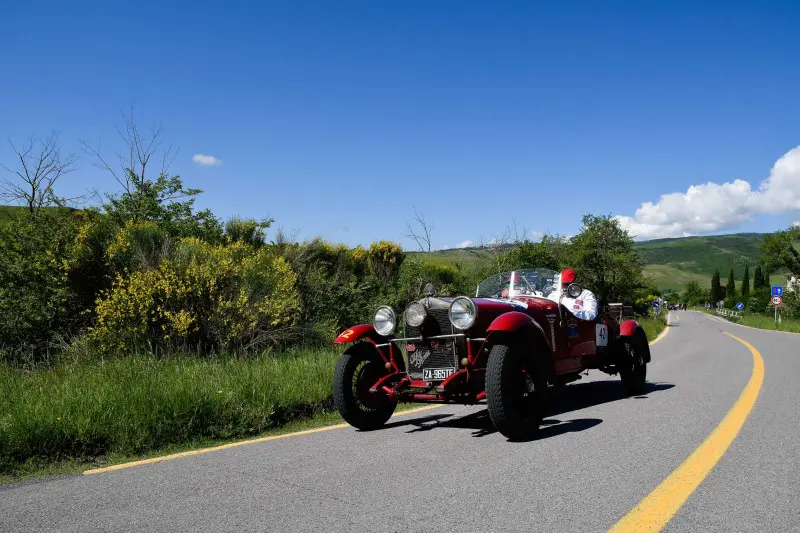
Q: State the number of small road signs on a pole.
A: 2